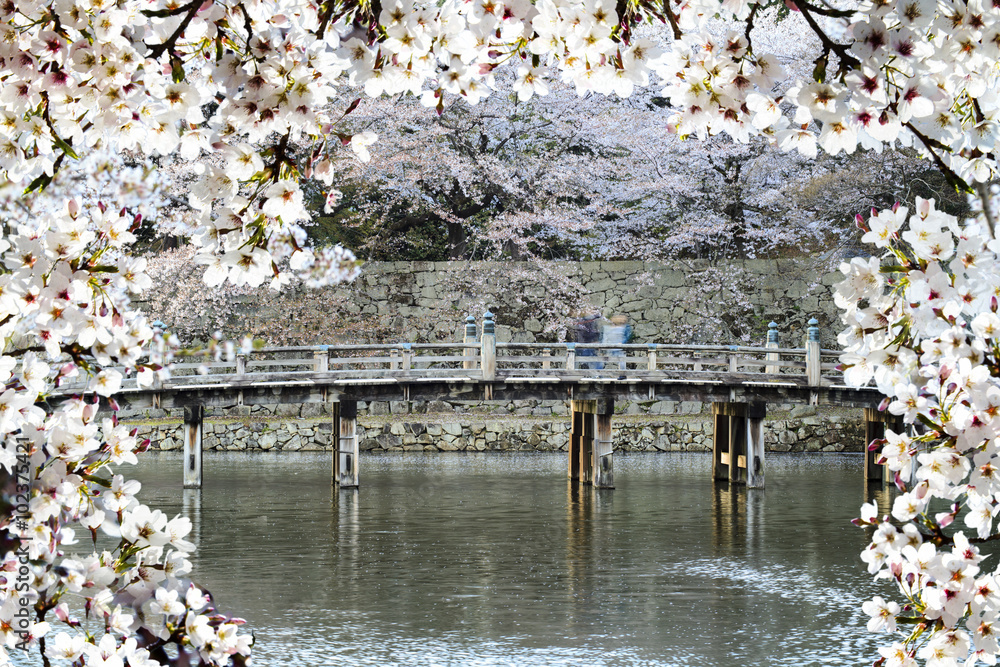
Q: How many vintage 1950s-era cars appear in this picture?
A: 0